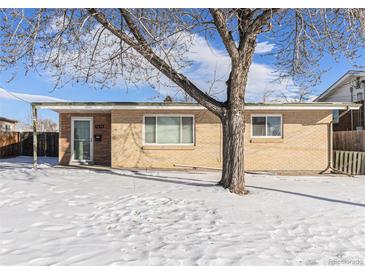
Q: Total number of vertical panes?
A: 5